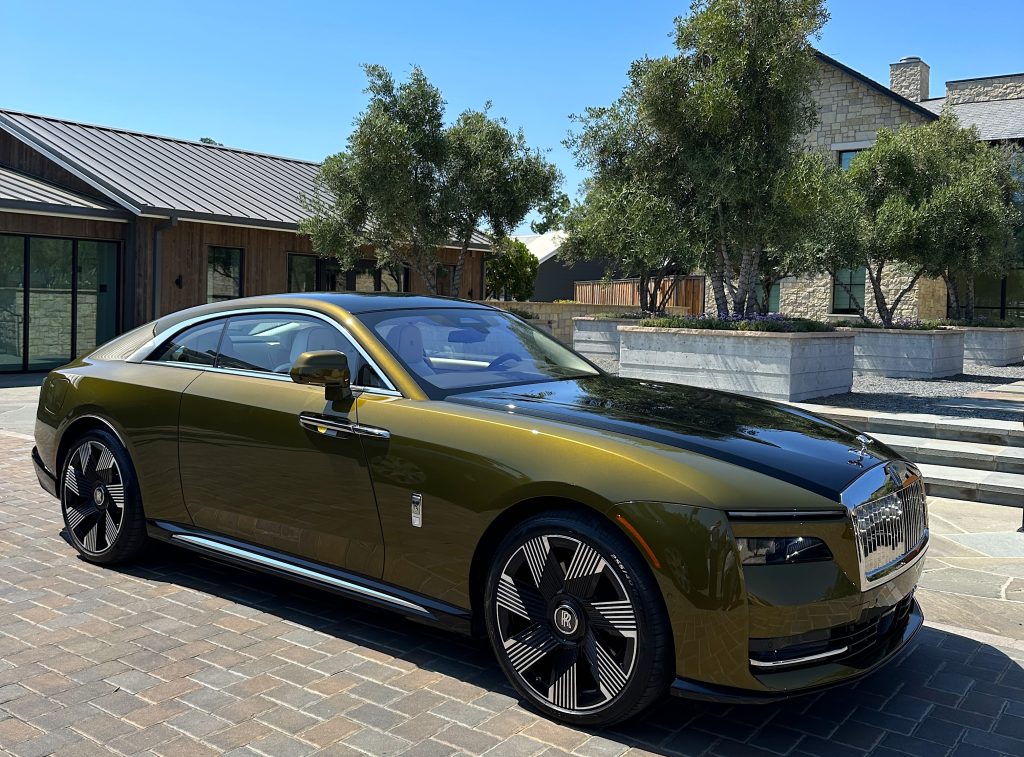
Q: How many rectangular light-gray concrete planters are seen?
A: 4